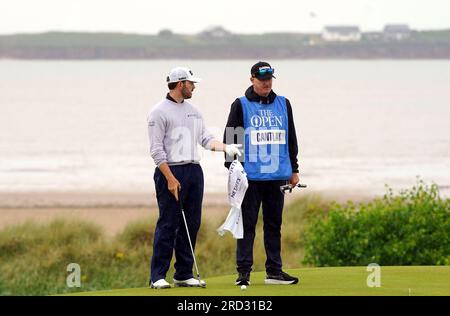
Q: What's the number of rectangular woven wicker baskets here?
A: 0